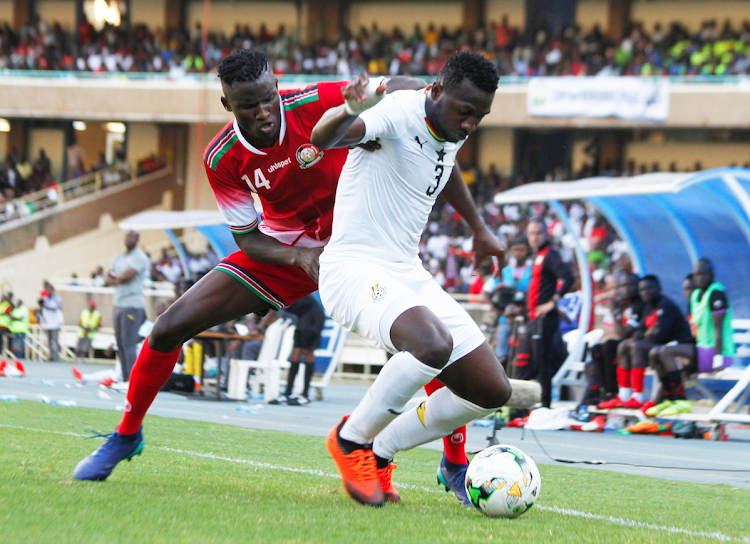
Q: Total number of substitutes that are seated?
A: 4